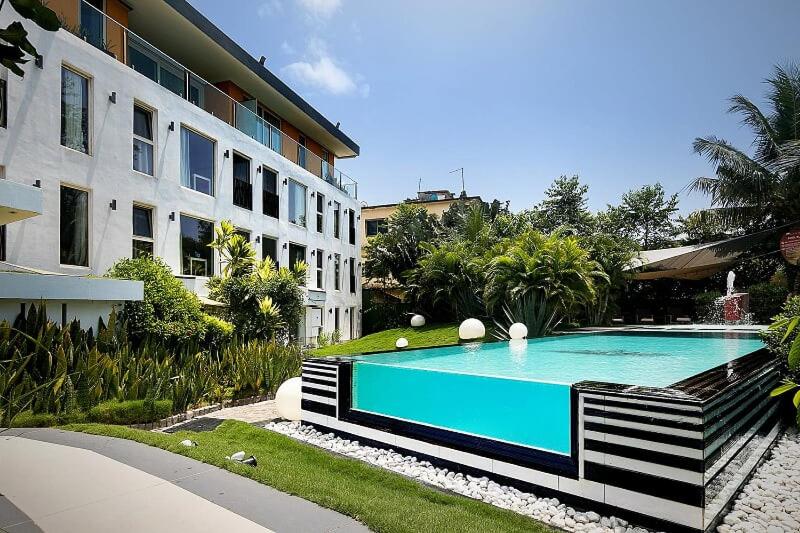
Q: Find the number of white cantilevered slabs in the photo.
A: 2